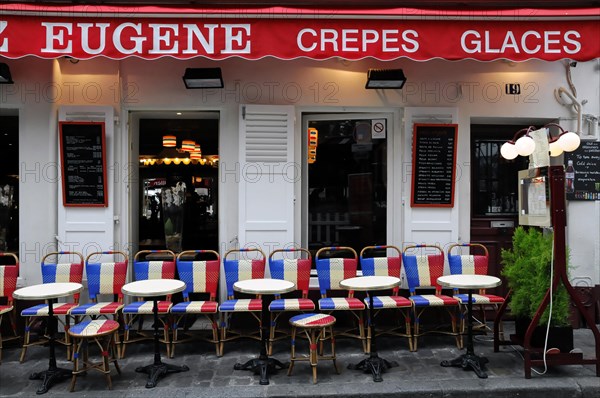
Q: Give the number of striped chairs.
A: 11